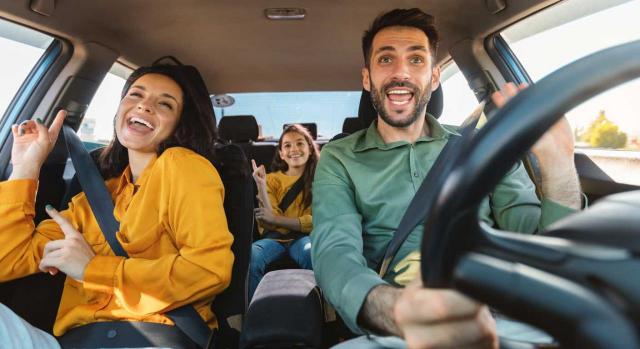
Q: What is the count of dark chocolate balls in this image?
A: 0